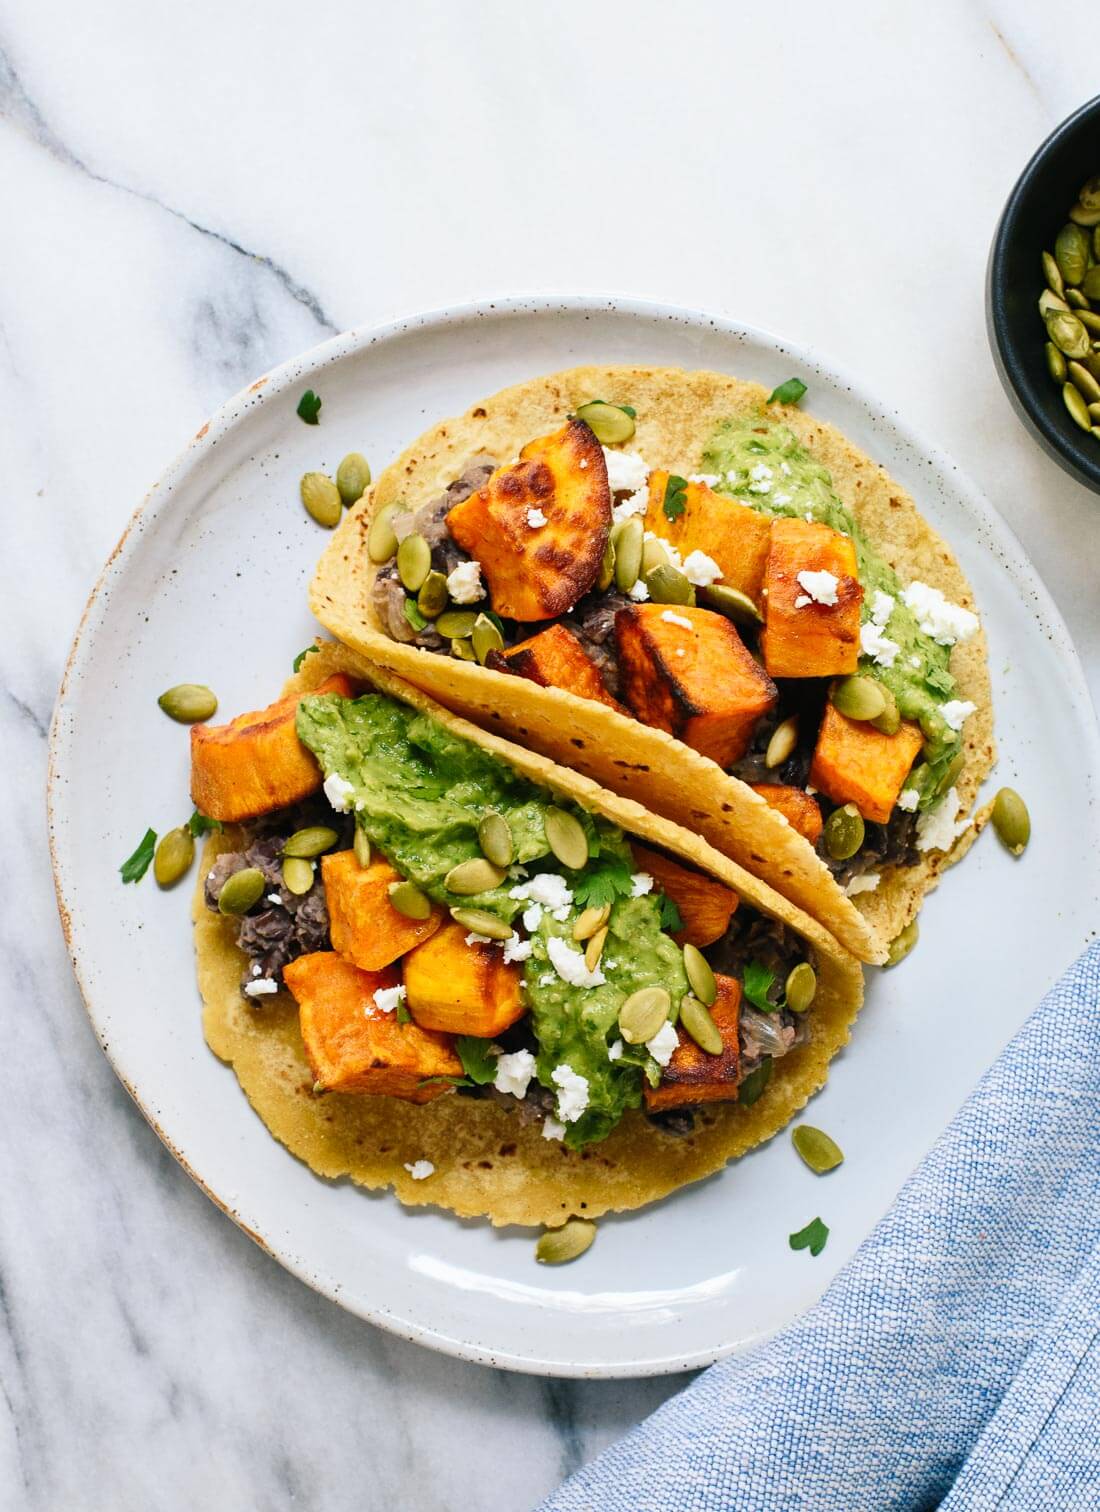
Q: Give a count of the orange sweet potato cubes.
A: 13